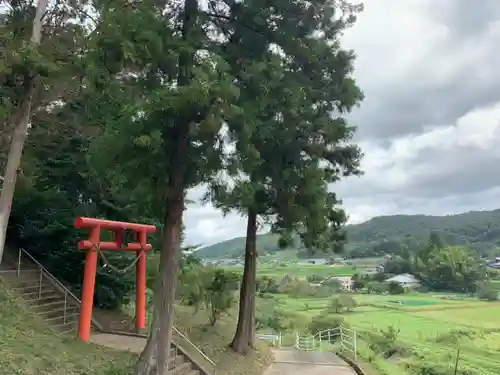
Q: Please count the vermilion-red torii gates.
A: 1